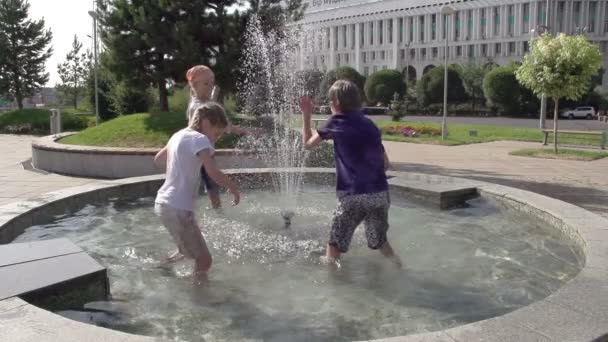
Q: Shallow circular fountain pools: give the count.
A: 1